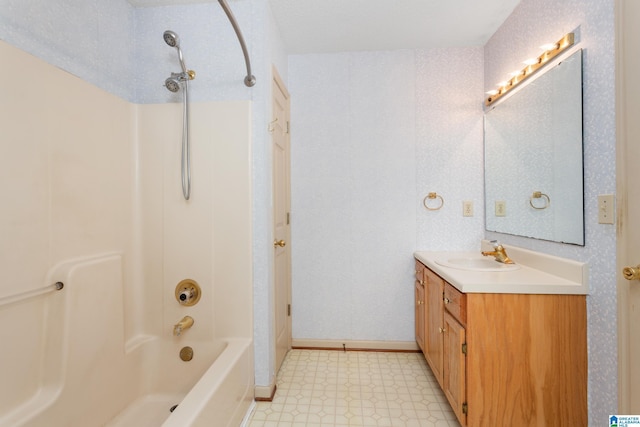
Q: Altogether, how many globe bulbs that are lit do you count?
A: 5